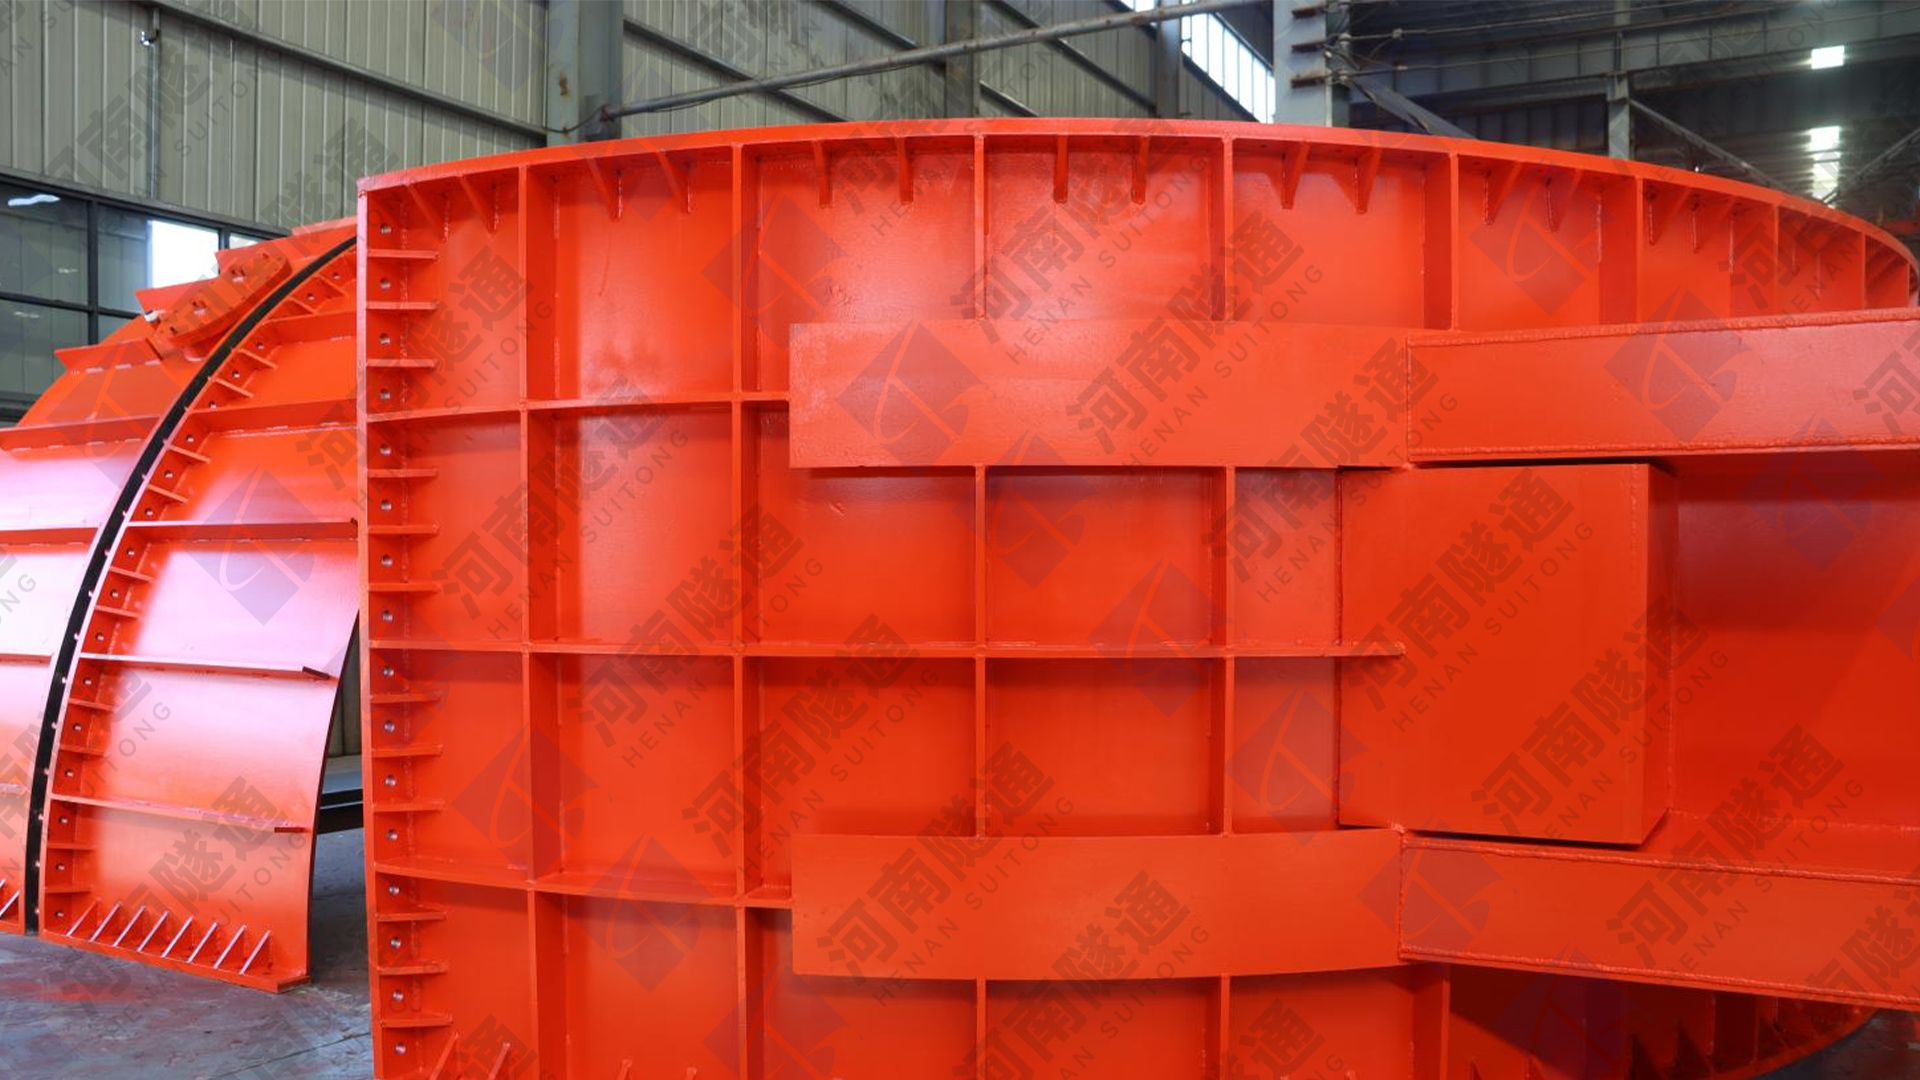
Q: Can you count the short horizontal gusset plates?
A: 12